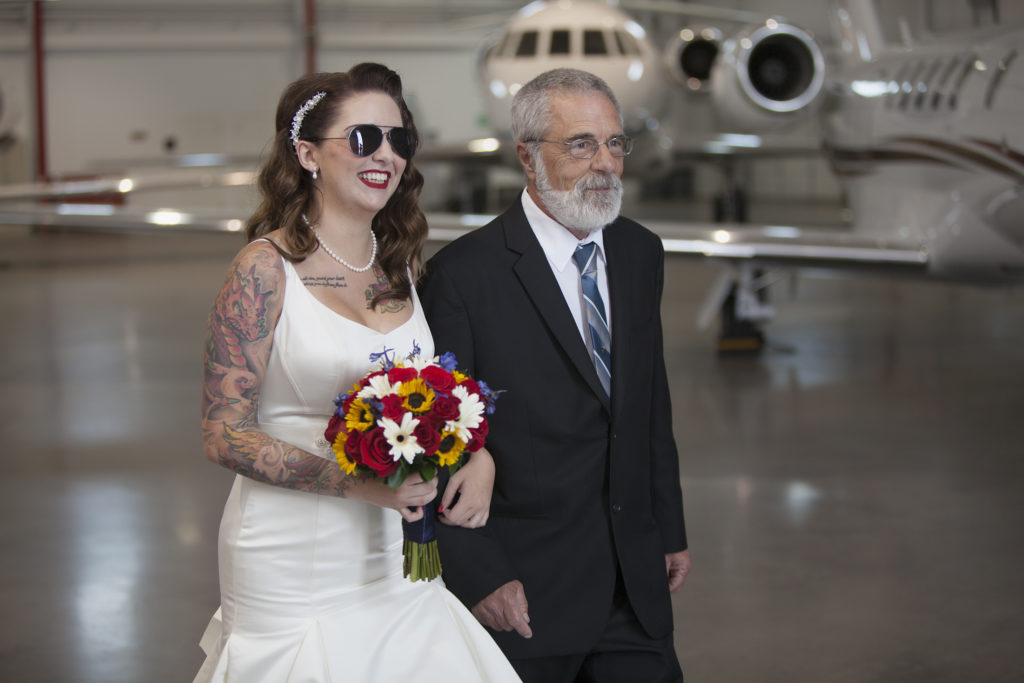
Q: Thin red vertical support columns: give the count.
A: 2